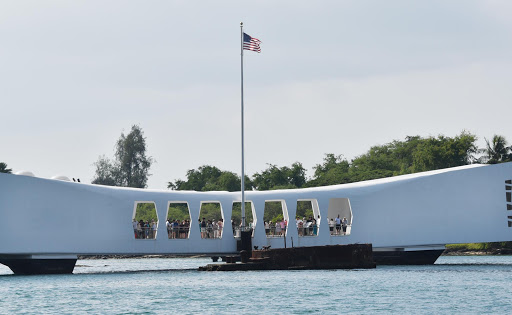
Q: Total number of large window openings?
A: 7